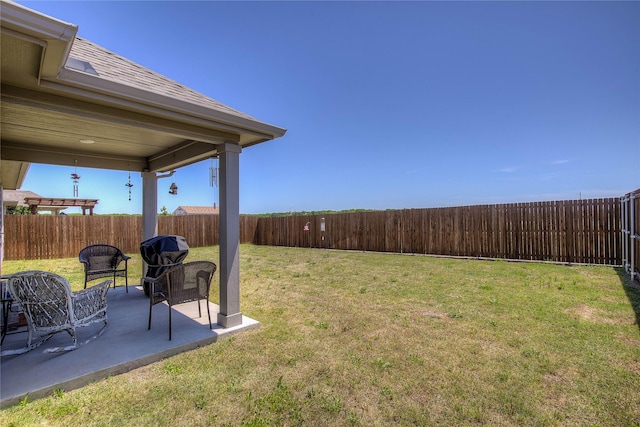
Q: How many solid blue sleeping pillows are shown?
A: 0